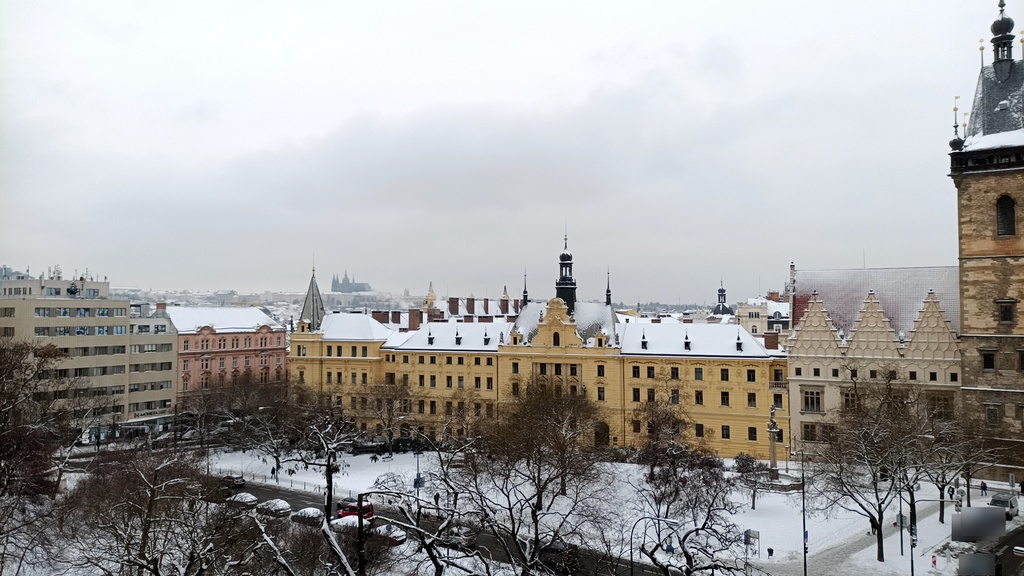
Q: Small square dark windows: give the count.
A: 9